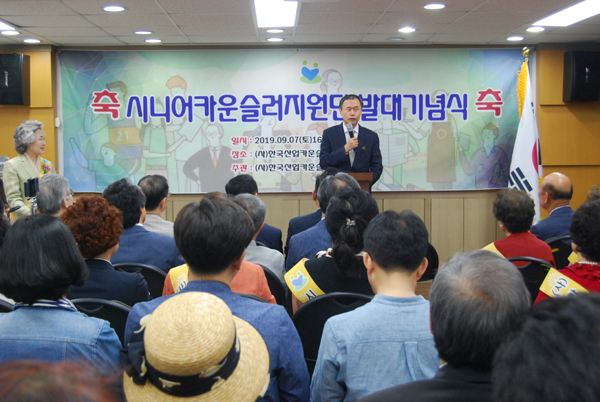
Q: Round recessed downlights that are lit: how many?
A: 11